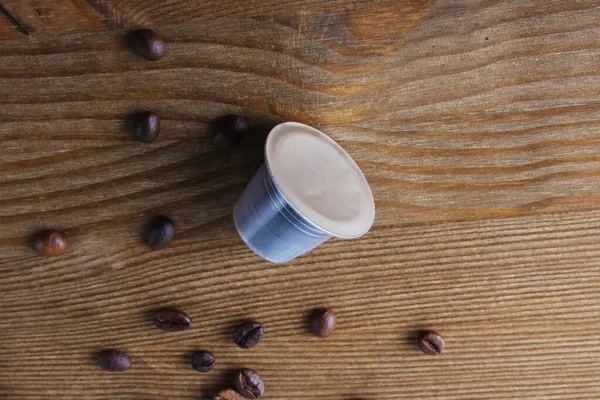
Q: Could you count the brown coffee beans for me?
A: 13